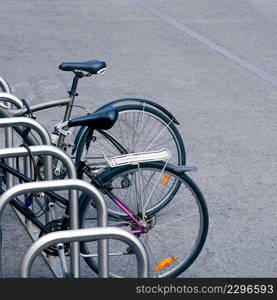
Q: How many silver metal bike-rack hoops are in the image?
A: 6